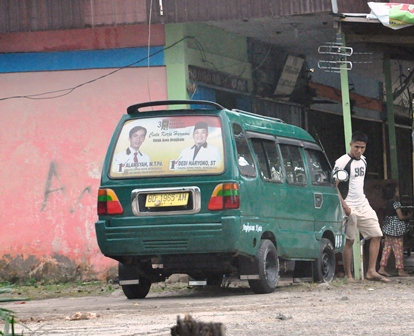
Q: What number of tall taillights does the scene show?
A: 2